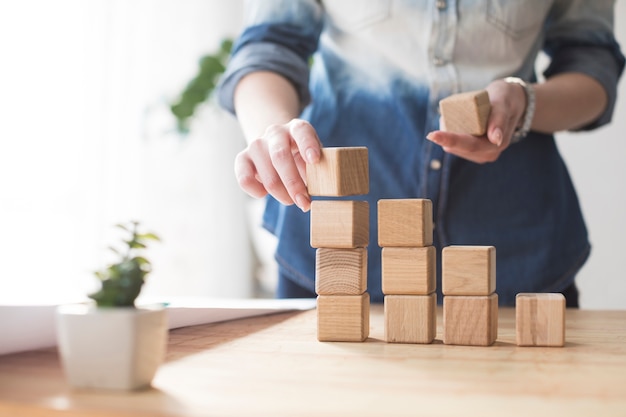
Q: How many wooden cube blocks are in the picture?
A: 11